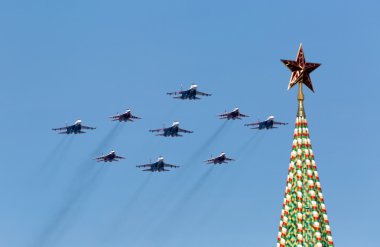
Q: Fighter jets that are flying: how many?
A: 9